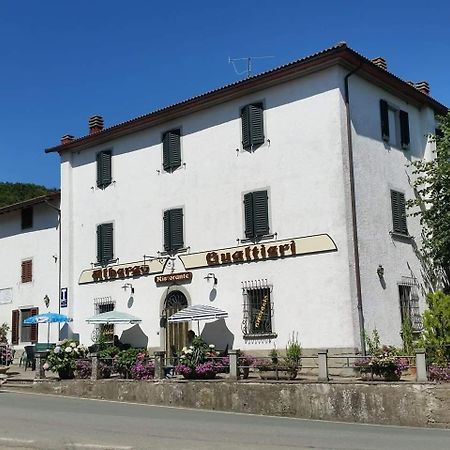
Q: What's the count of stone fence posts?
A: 6